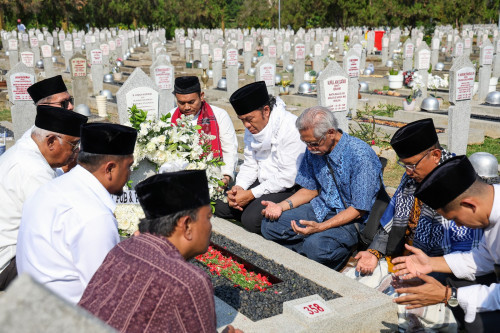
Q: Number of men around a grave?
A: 9